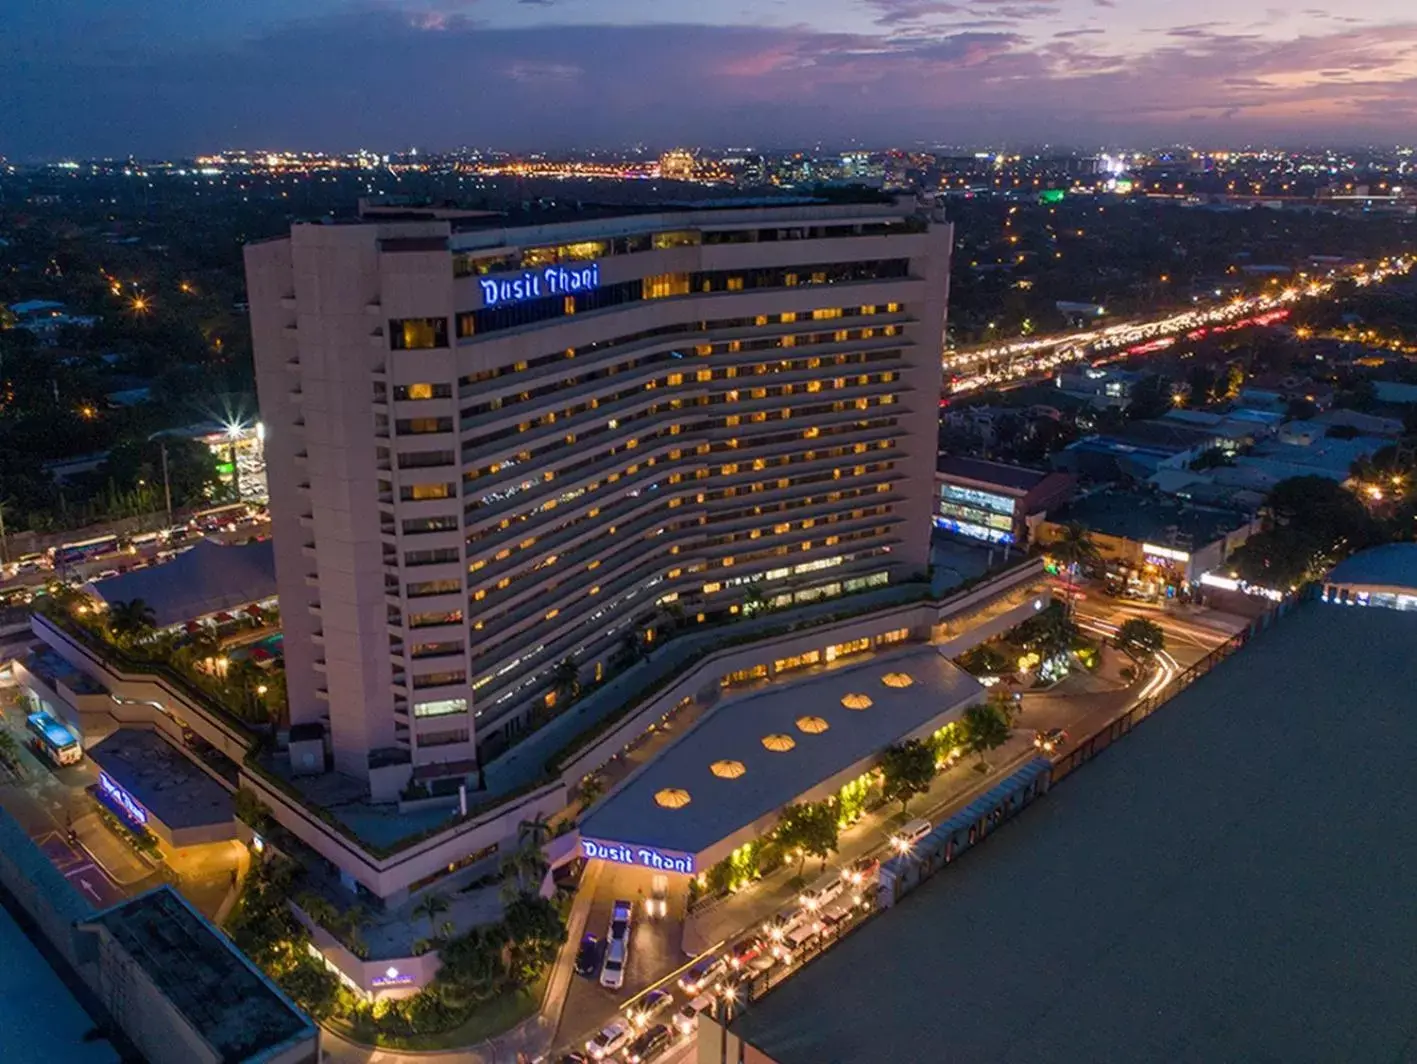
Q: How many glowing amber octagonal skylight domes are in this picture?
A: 6